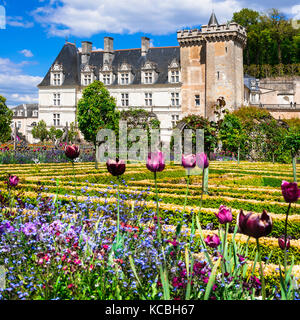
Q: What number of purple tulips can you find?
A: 11